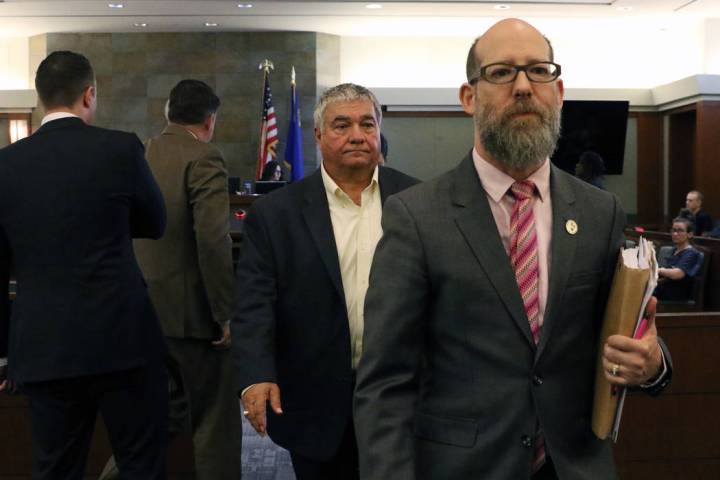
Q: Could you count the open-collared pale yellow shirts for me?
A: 1